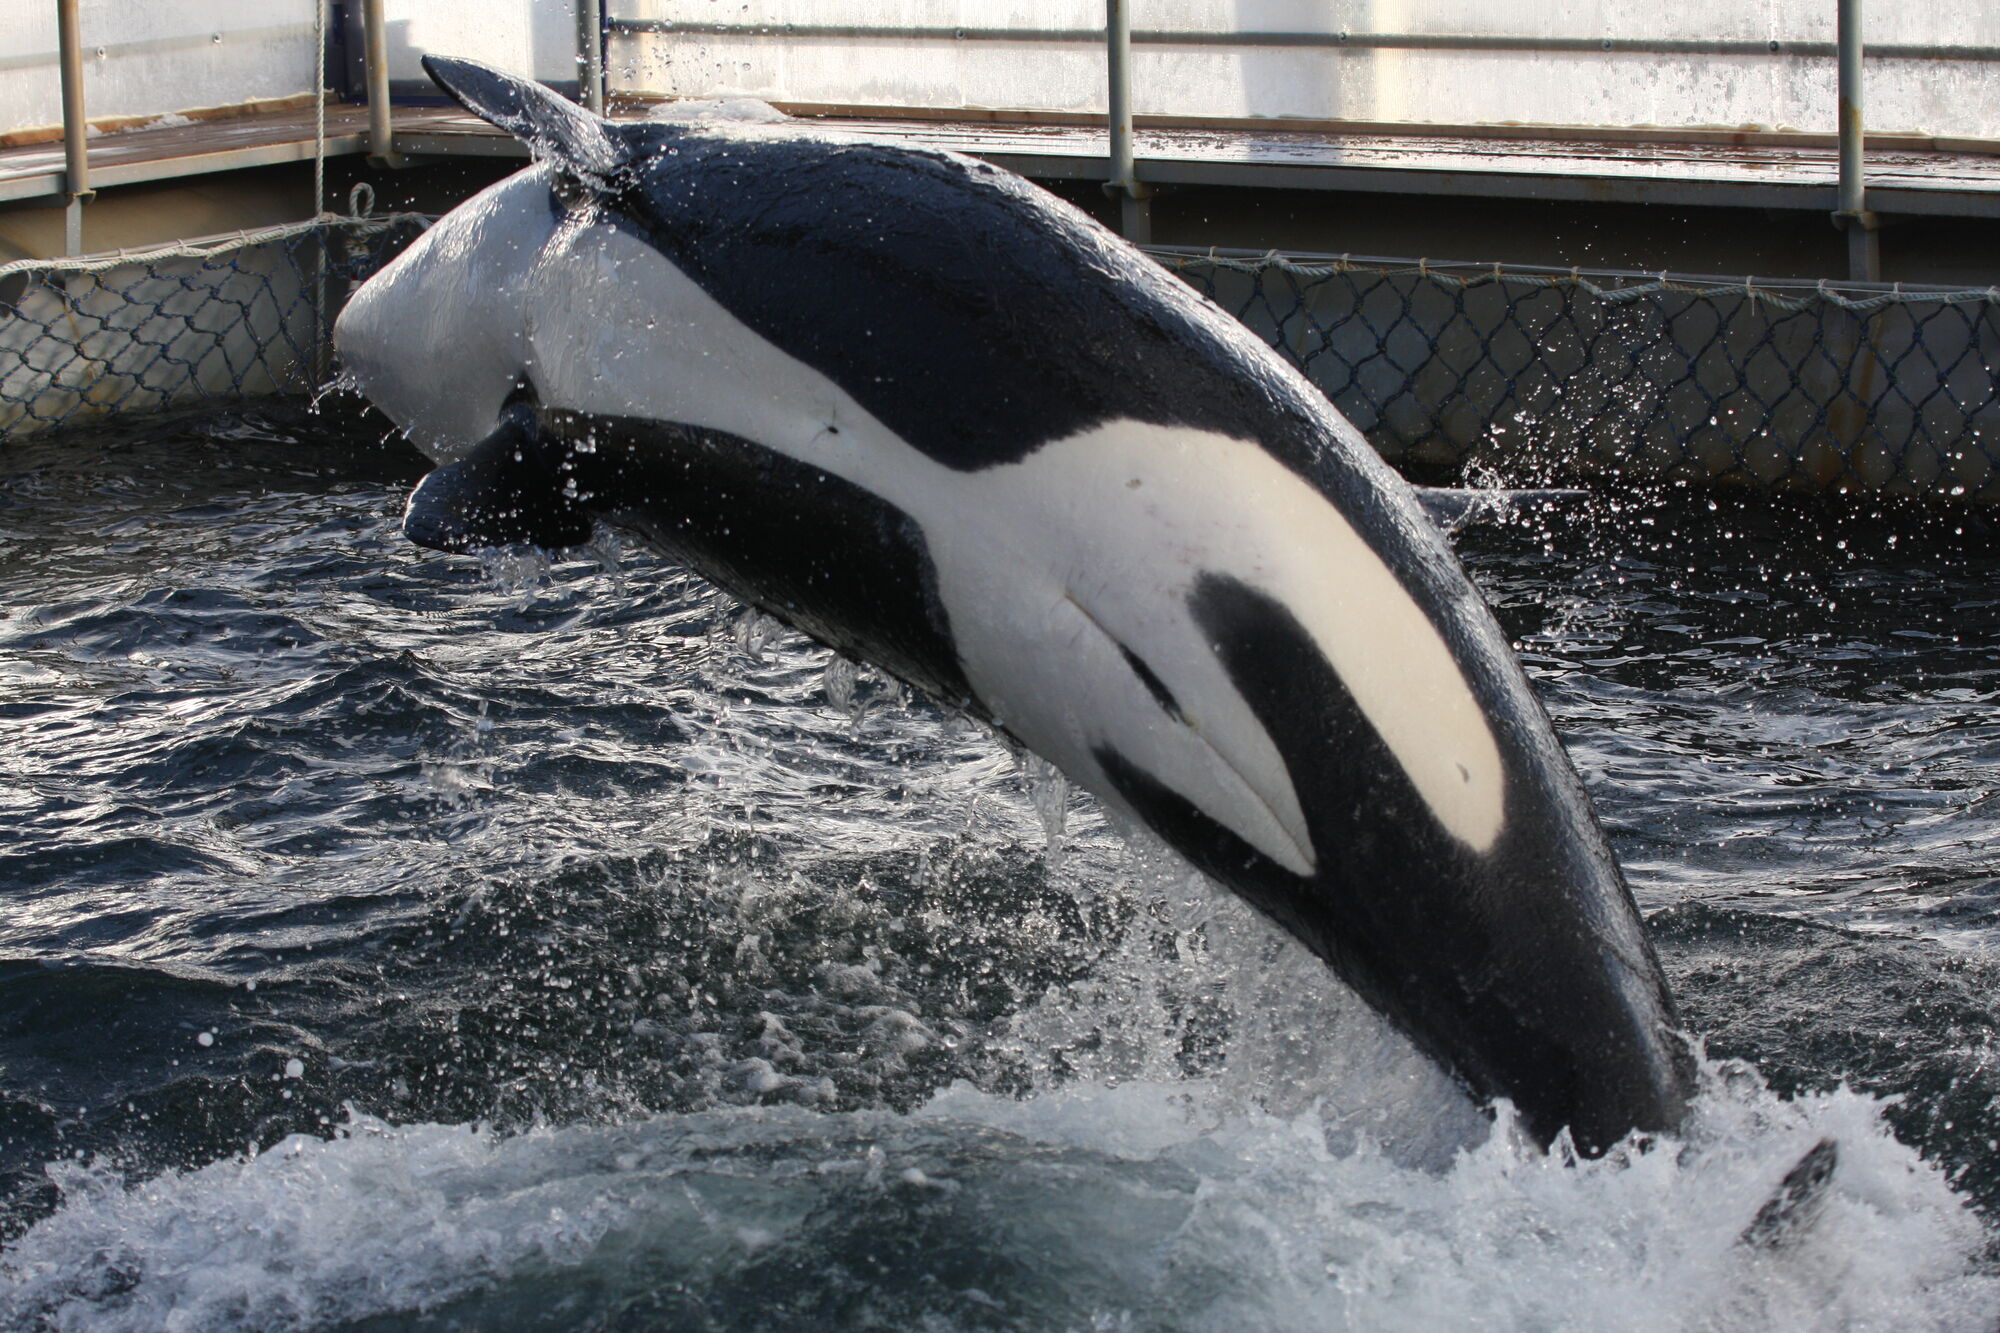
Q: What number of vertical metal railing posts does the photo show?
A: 5